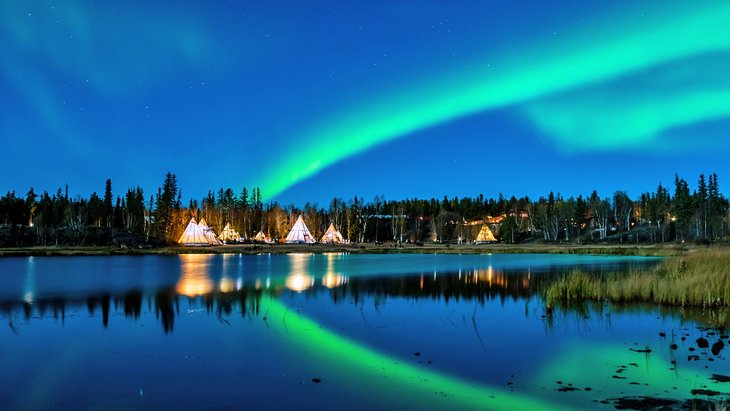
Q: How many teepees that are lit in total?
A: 7